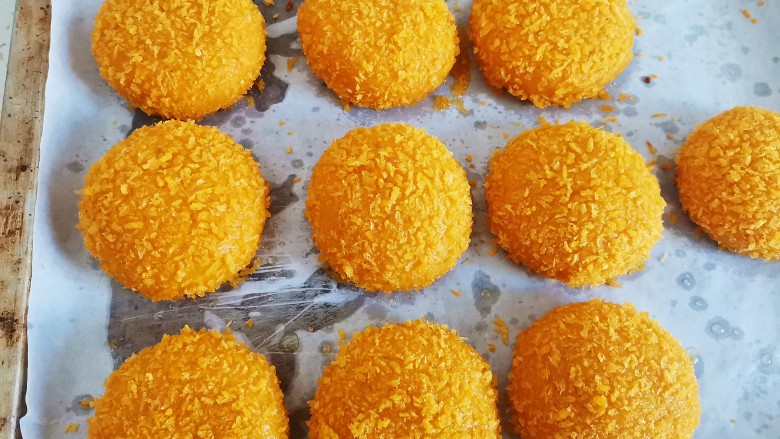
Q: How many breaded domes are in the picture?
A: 10